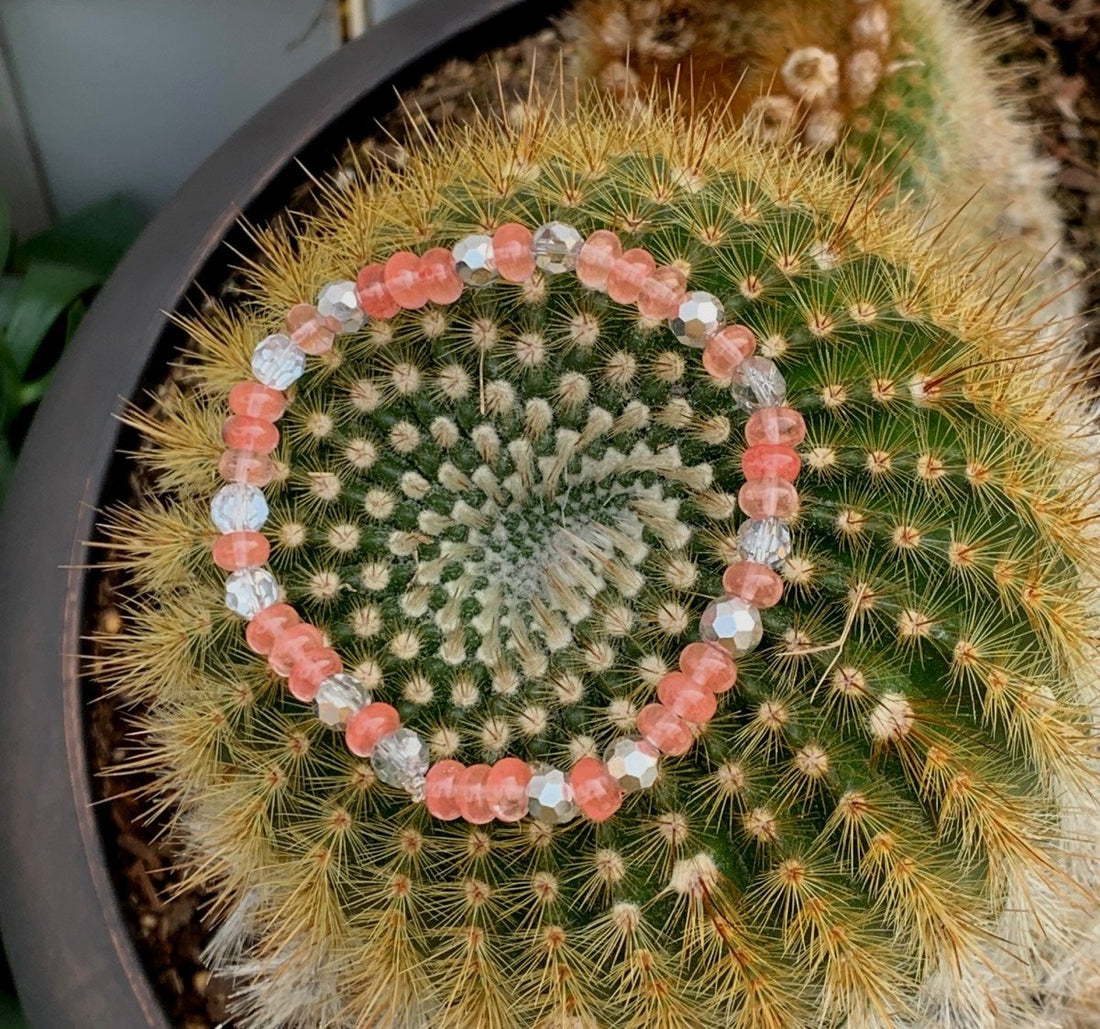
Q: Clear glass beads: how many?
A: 14